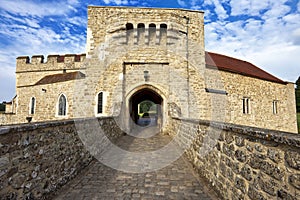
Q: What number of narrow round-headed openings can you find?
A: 4